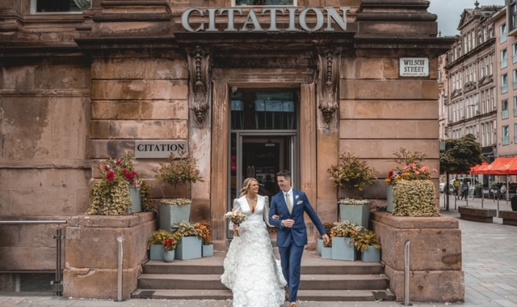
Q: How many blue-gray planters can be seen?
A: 12